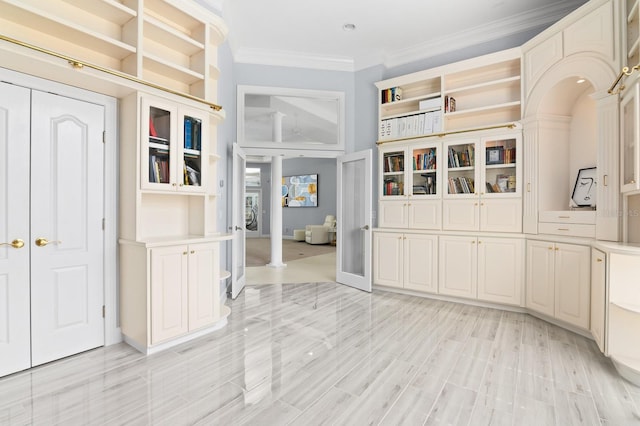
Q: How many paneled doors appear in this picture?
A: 2